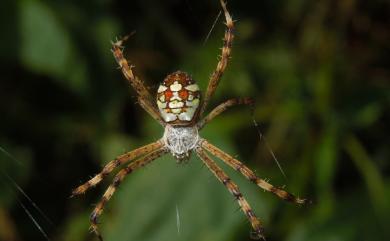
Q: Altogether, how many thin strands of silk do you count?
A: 6